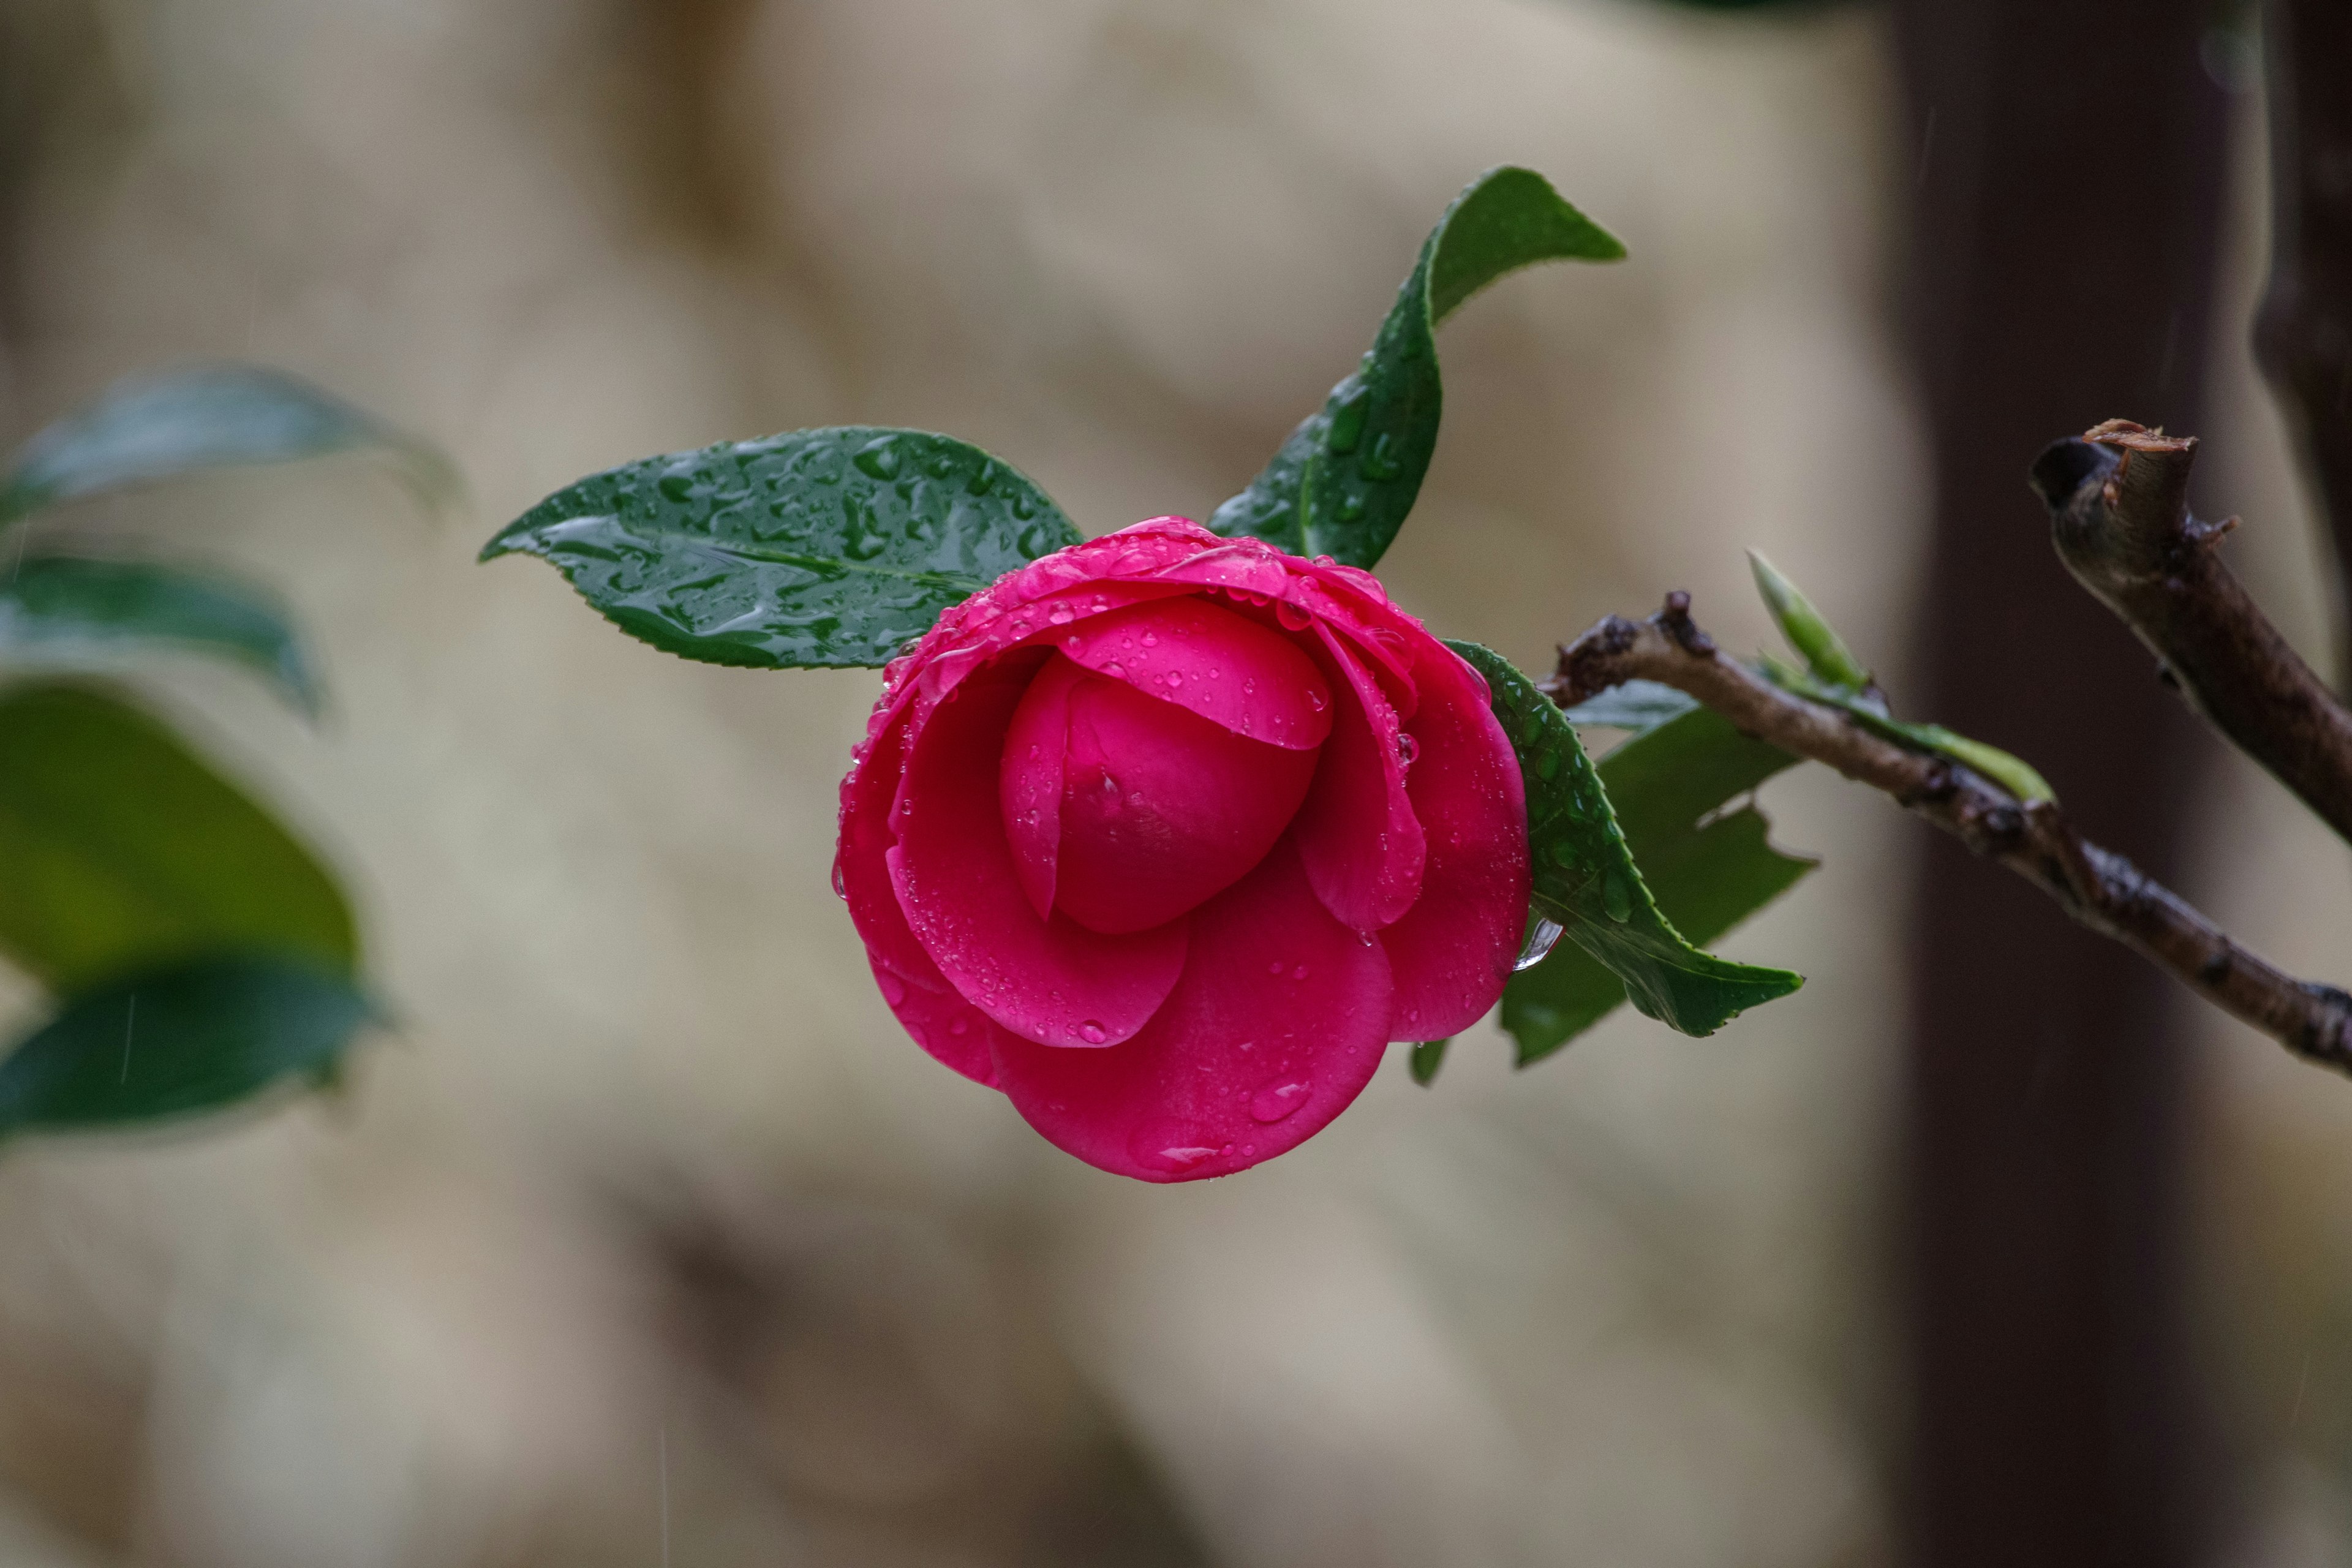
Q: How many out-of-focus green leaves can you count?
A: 4